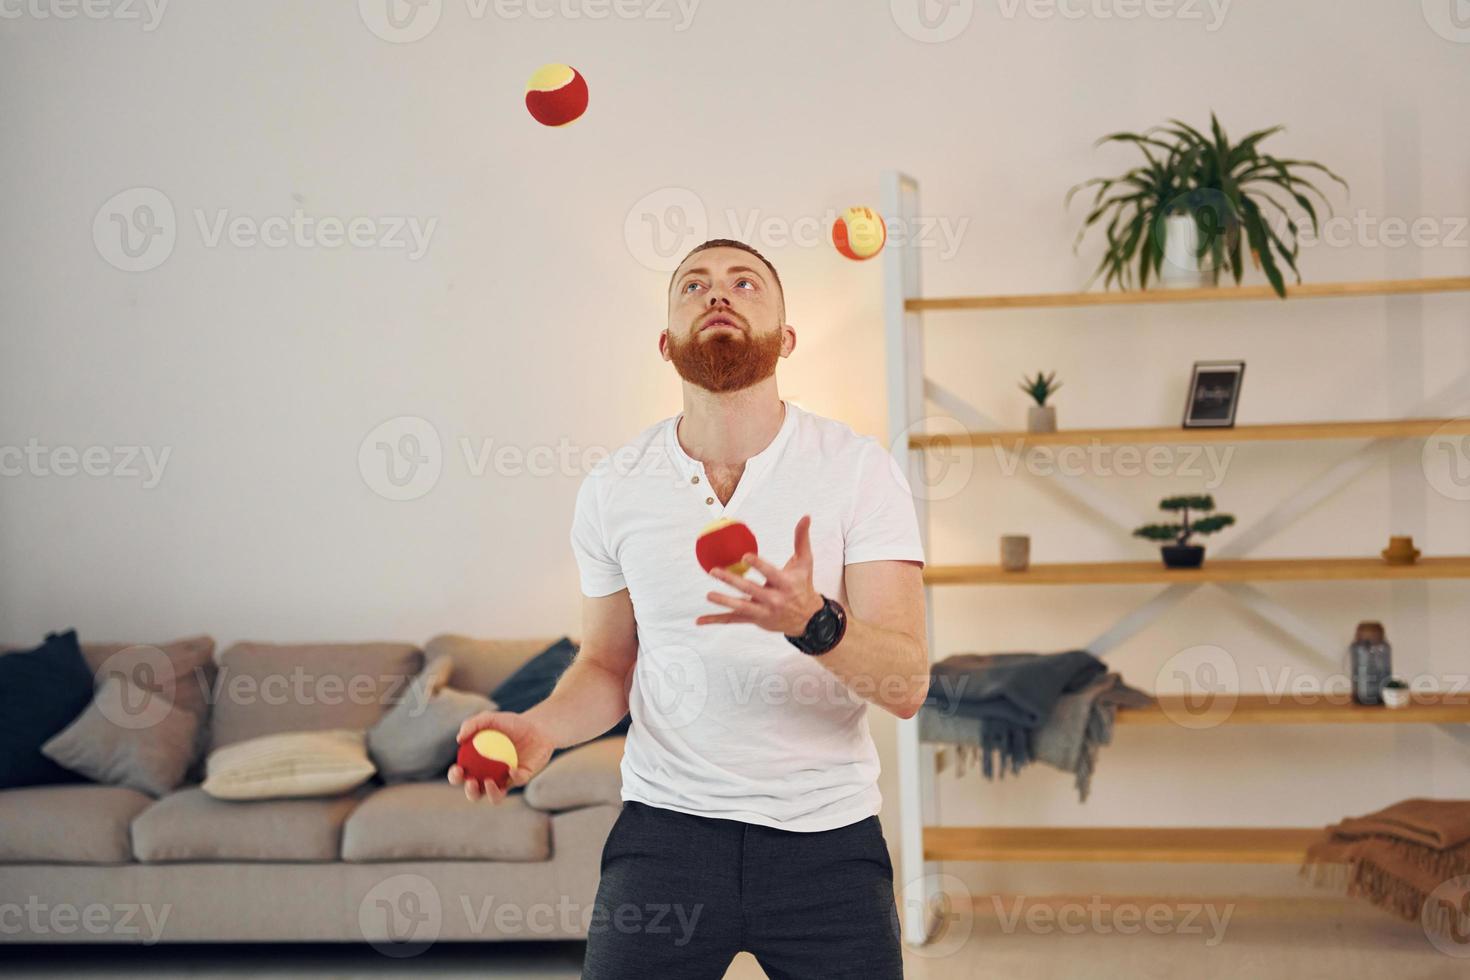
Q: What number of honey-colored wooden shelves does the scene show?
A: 5